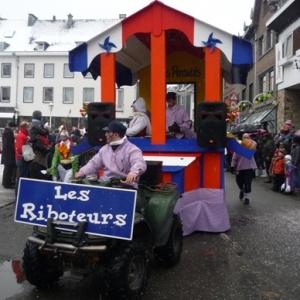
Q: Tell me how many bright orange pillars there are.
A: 3